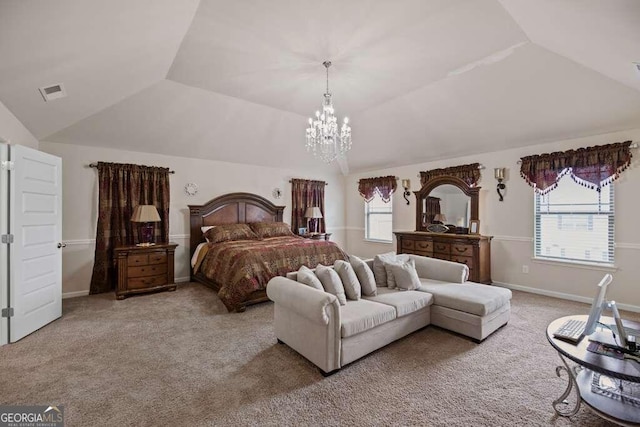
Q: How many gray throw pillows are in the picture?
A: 7